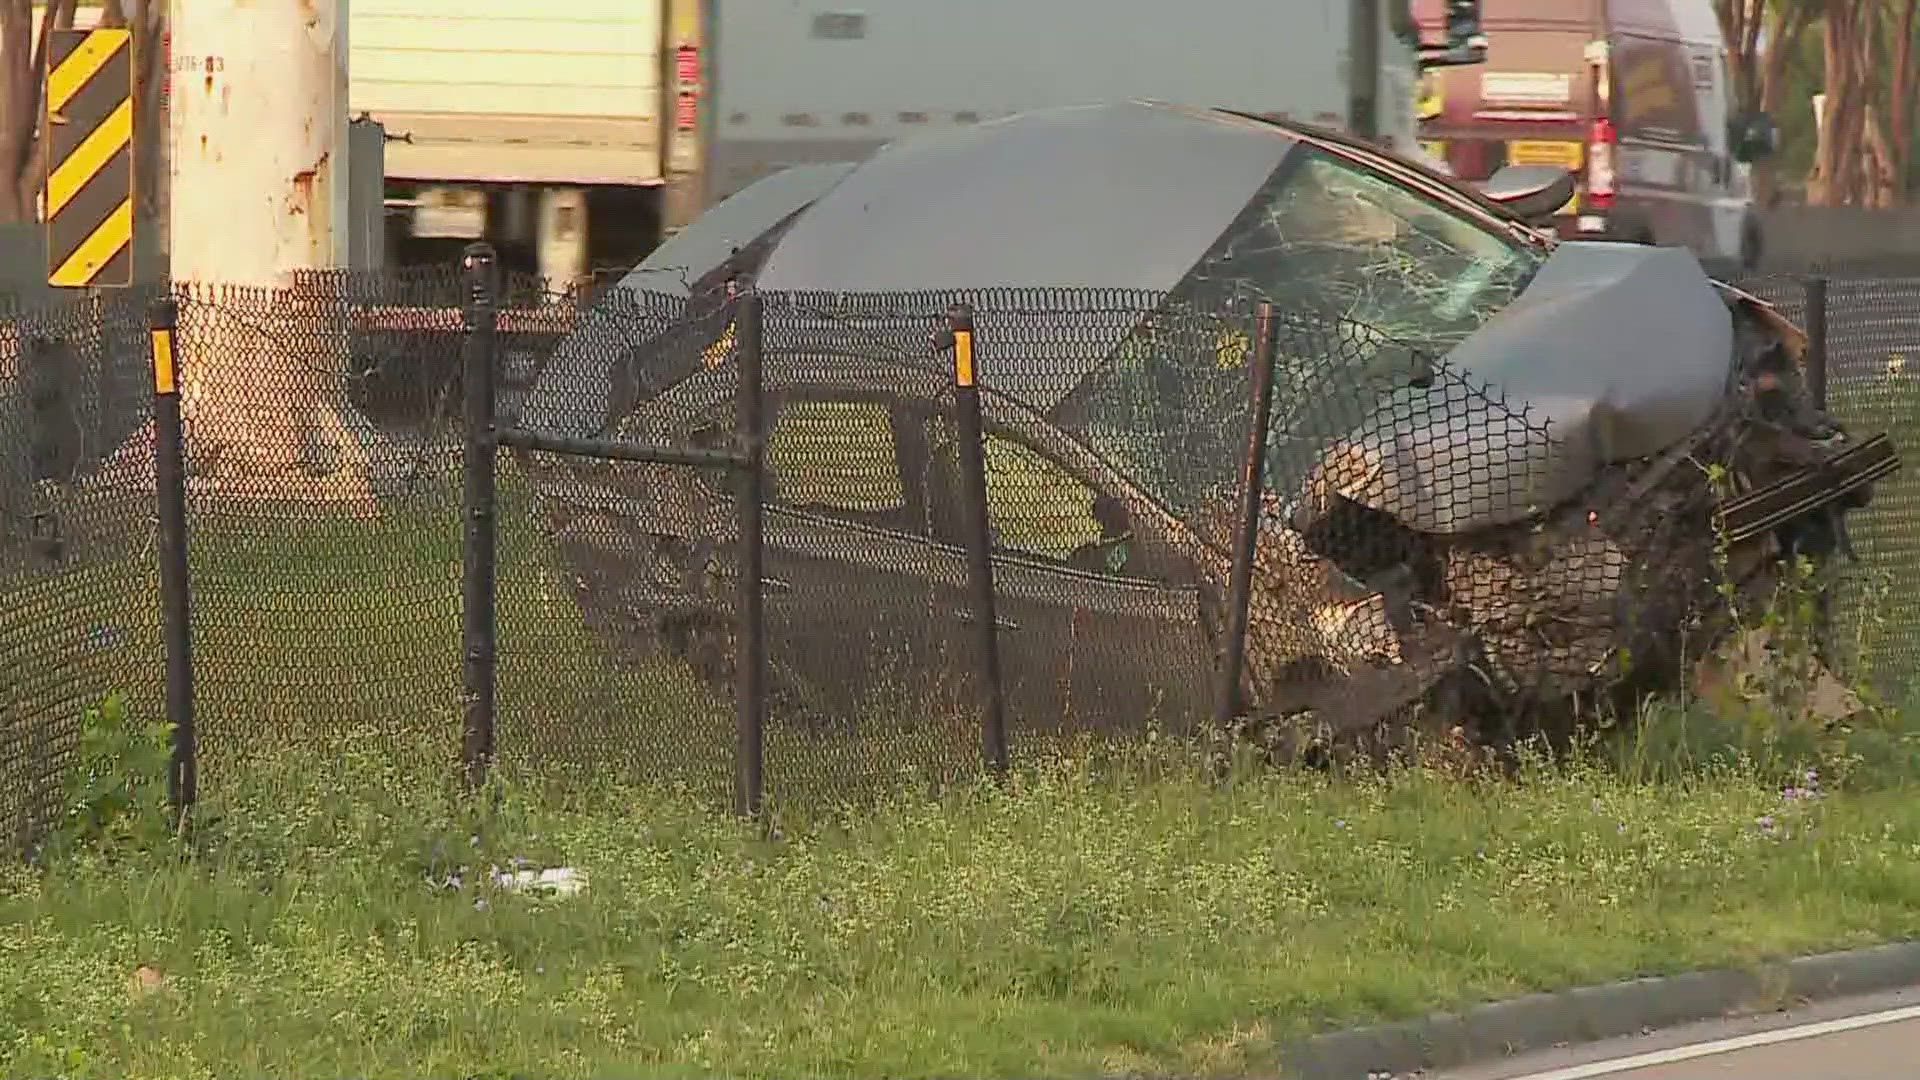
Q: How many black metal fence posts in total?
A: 6